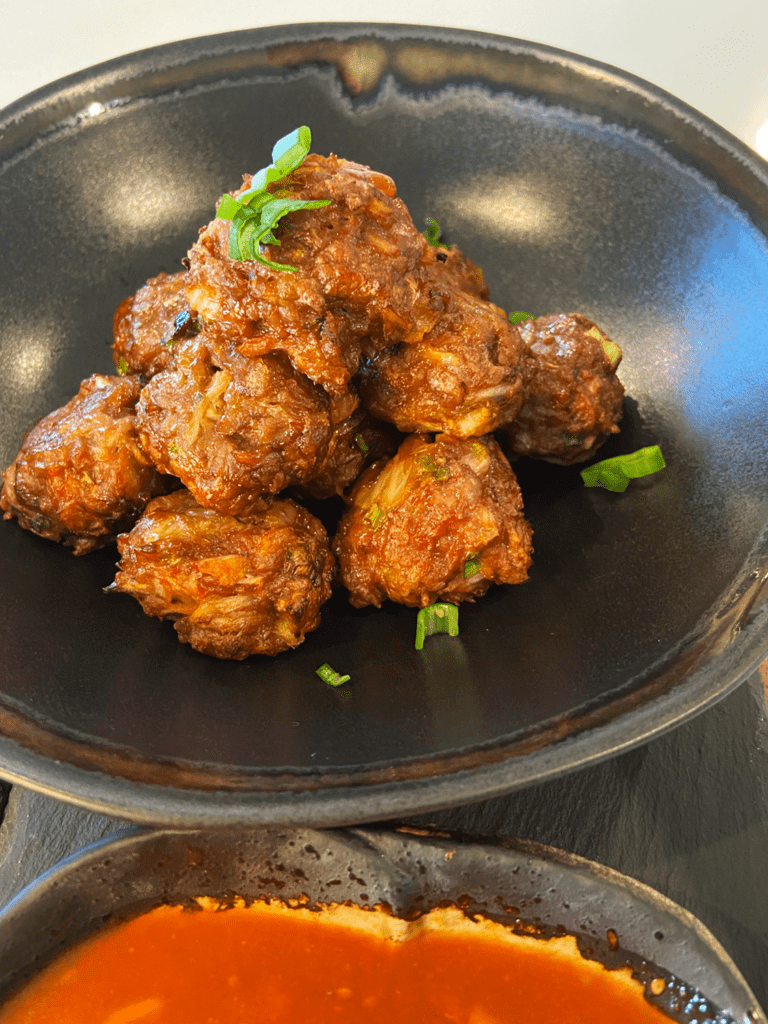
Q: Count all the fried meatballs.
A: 10